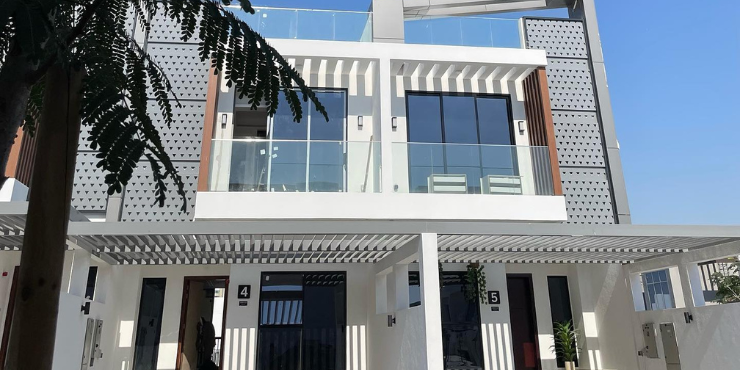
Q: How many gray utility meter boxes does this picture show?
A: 4